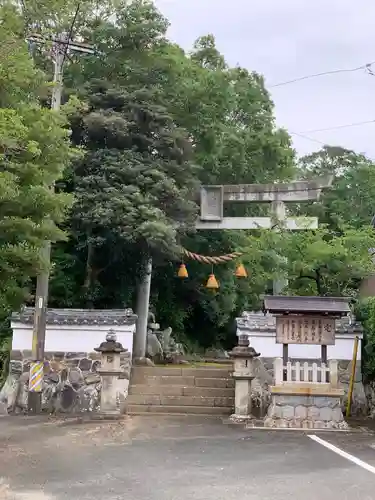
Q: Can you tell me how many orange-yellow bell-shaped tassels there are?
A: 3